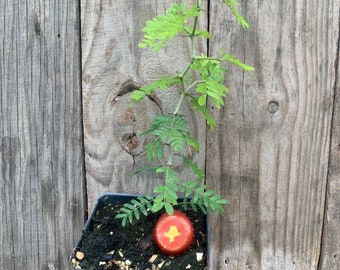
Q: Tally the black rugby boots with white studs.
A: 0